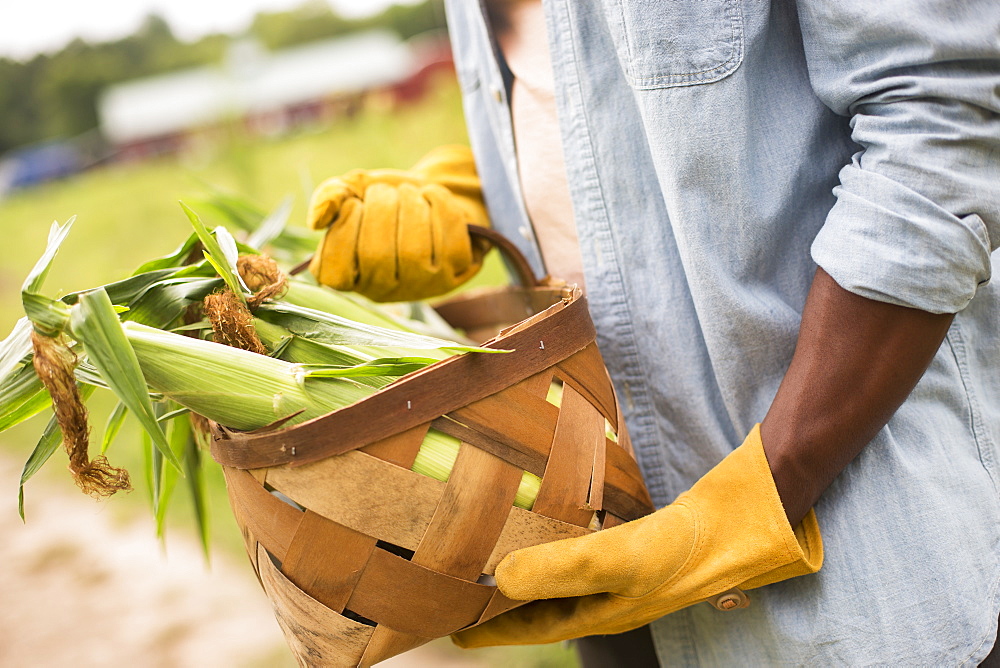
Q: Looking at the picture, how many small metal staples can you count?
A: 3